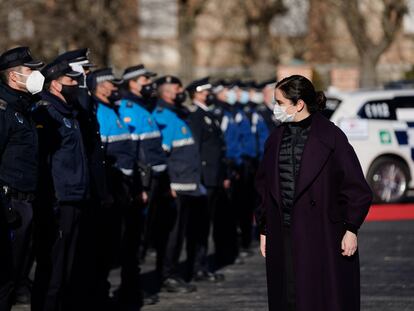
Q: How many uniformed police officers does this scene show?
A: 11